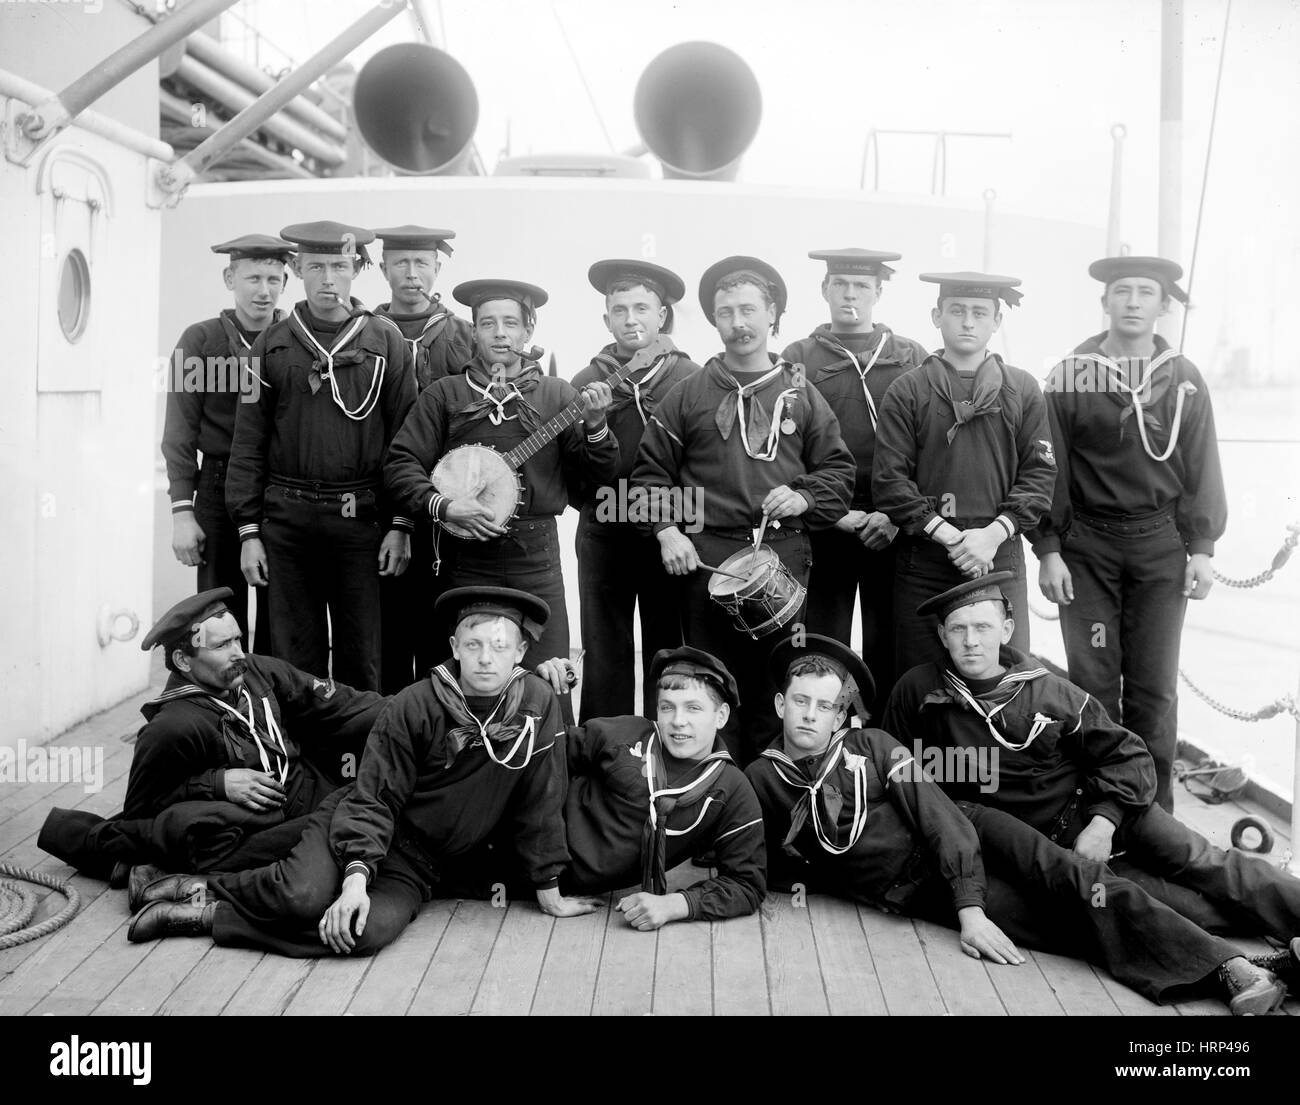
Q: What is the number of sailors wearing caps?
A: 14